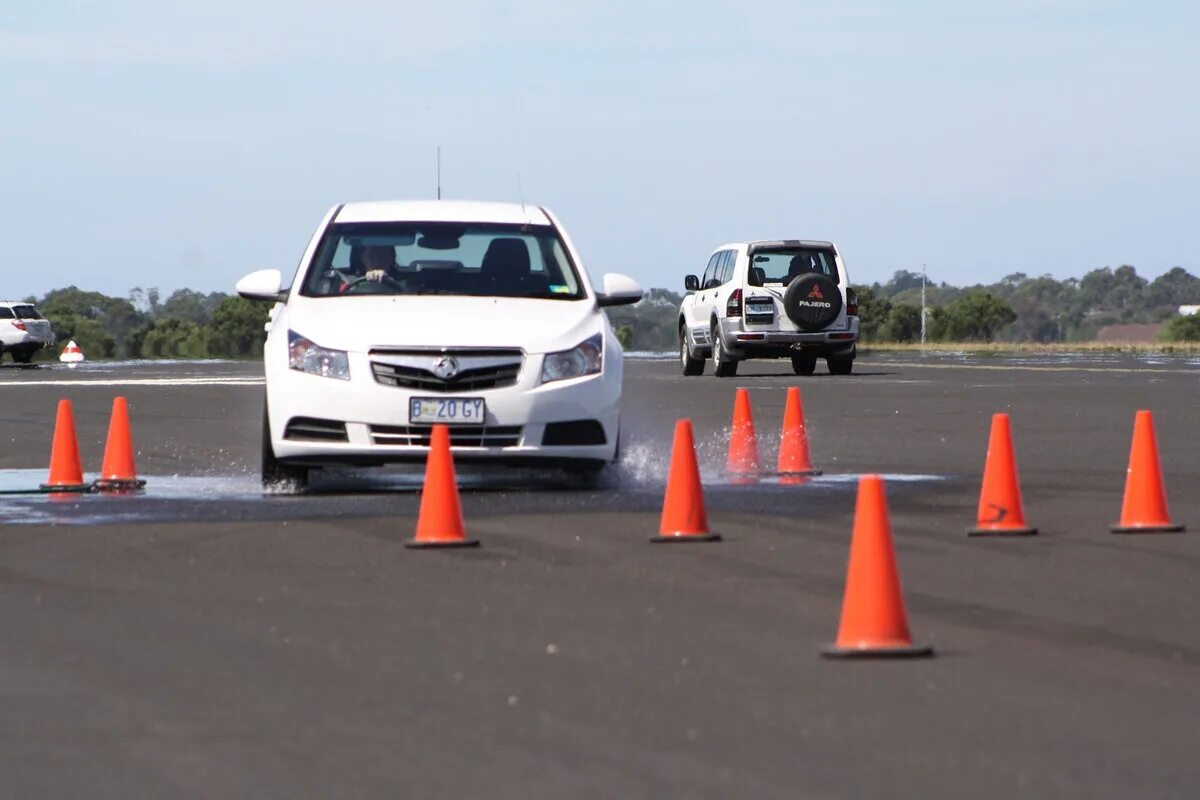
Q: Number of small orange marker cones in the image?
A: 9